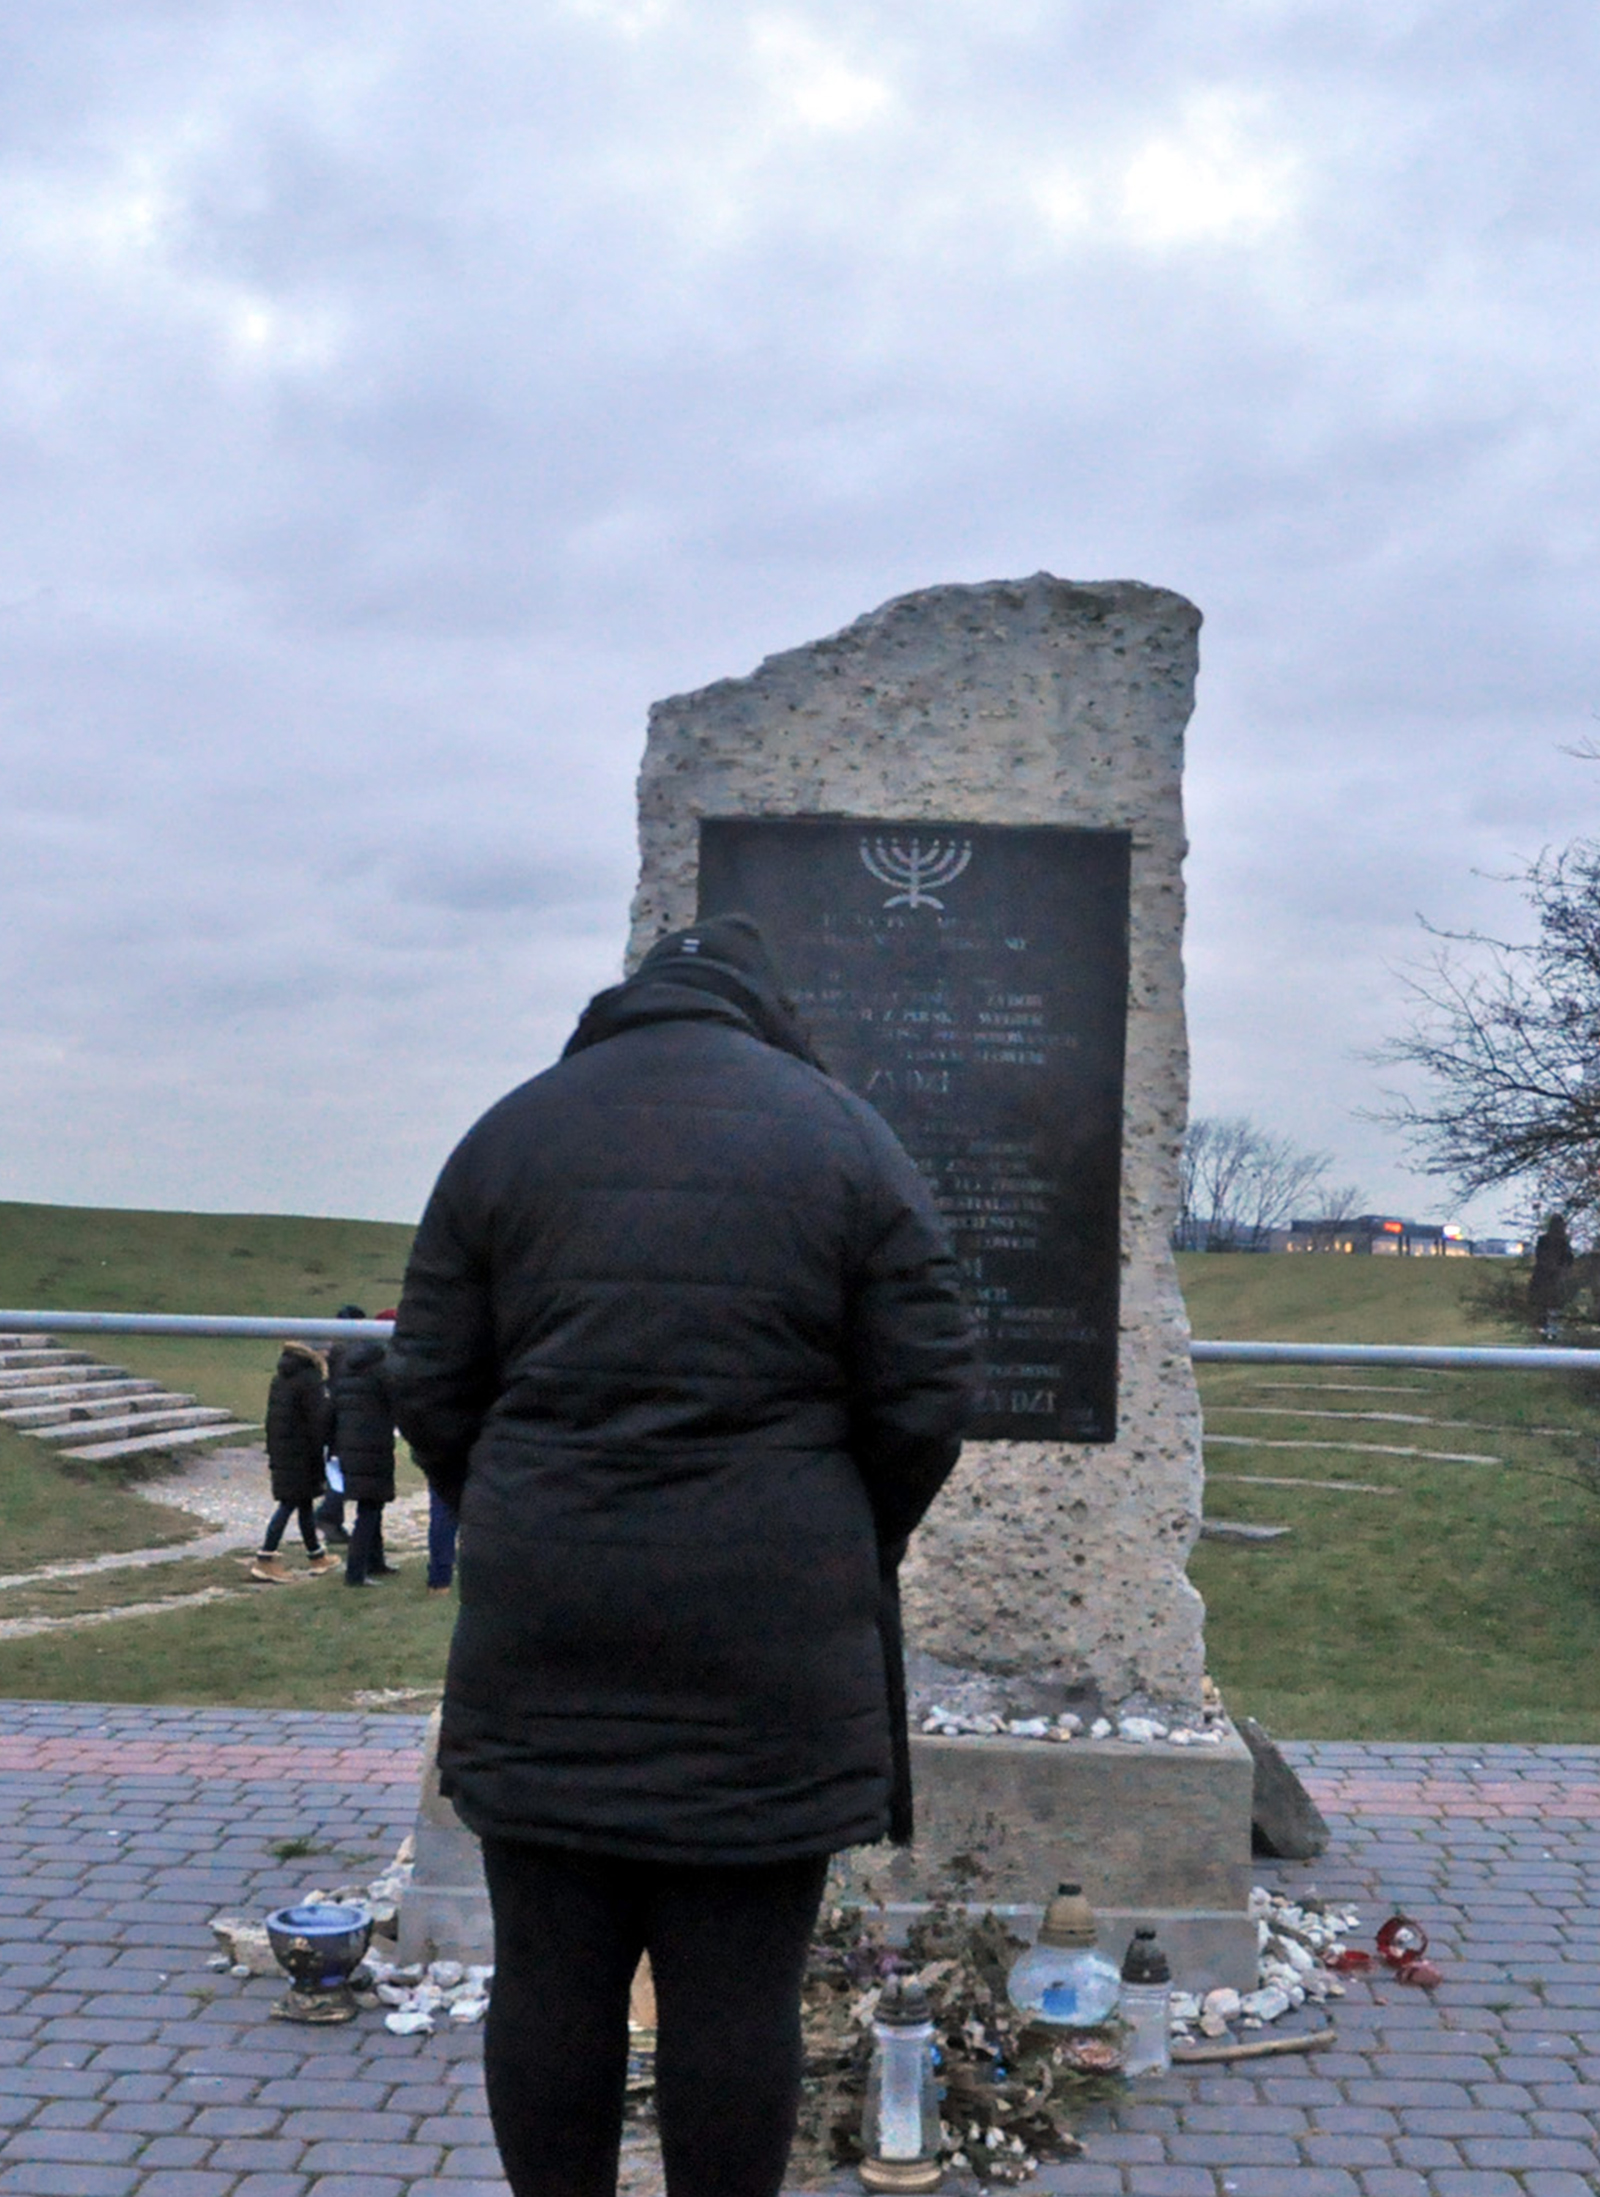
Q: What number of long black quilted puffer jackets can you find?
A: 3